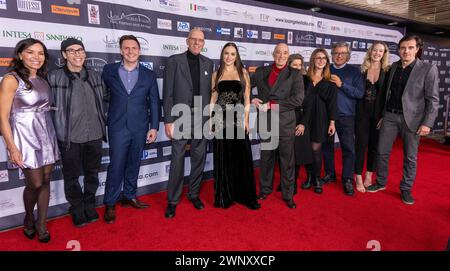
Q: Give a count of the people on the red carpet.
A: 11